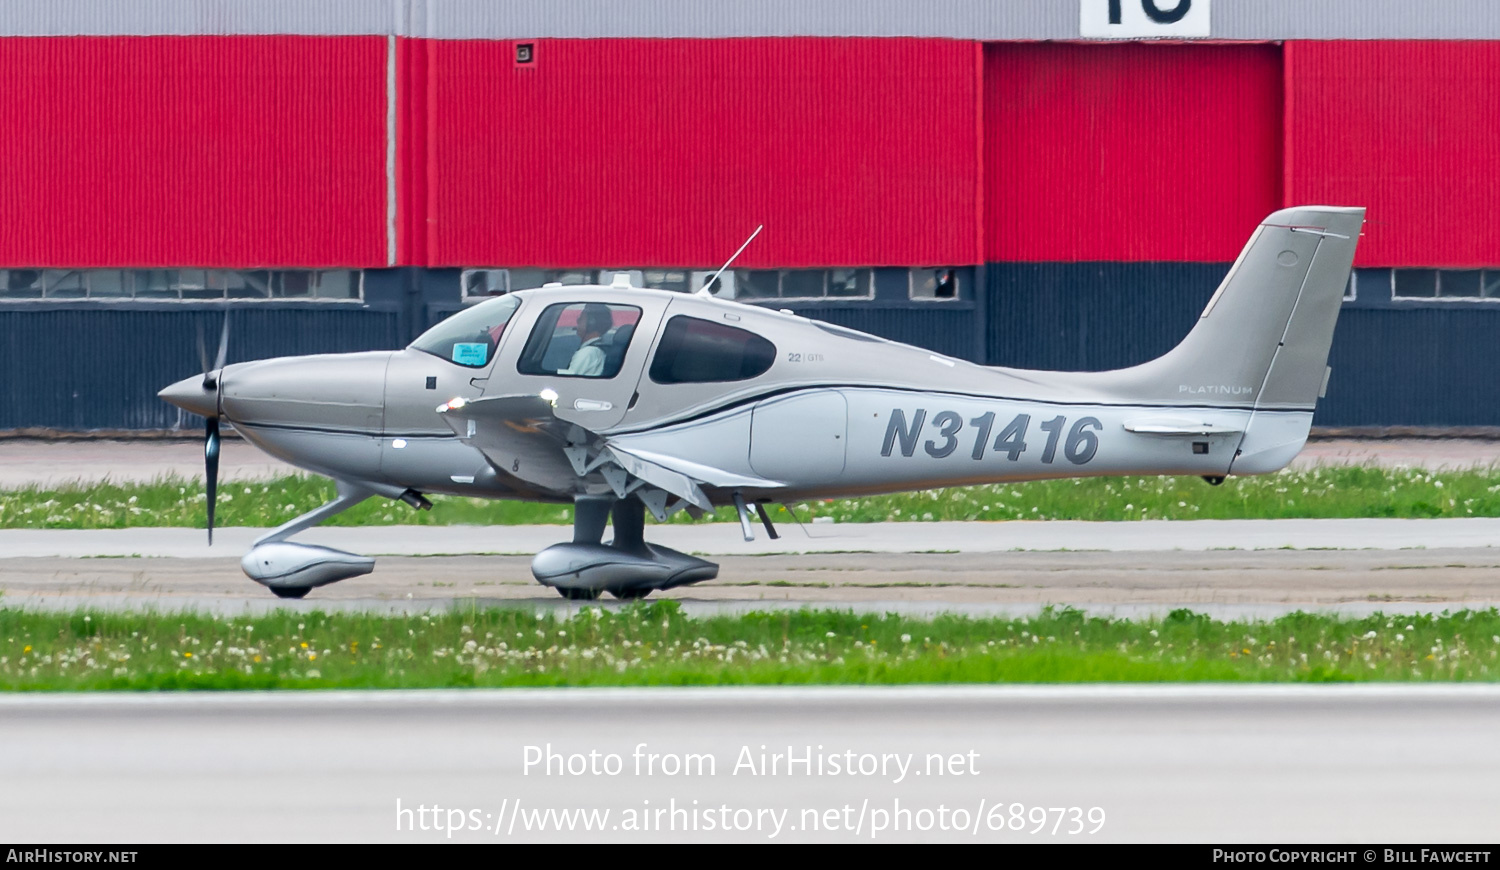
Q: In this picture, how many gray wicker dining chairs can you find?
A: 0